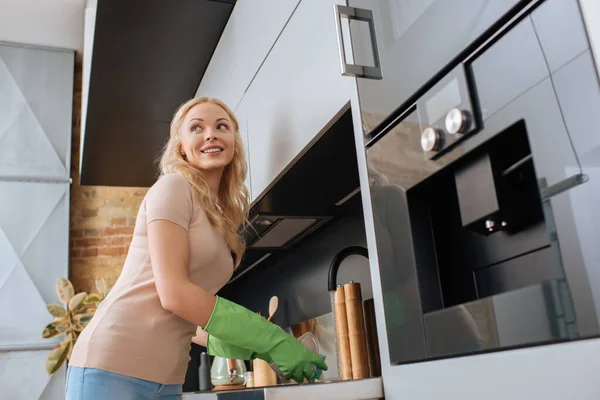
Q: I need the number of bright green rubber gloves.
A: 2